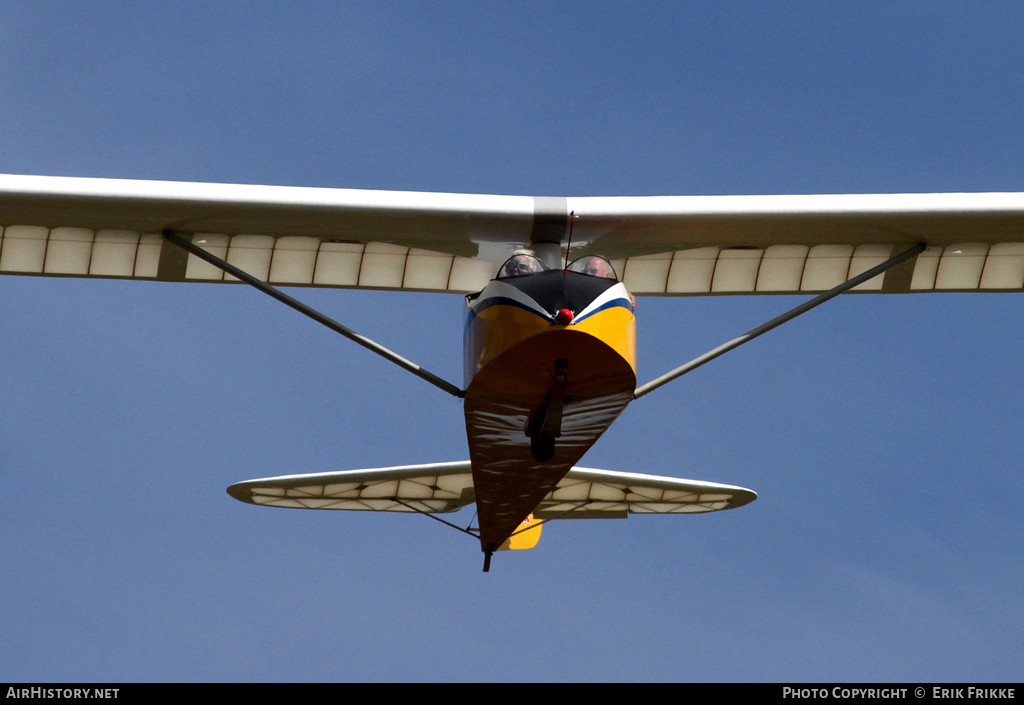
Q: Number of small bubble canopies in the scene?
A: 2